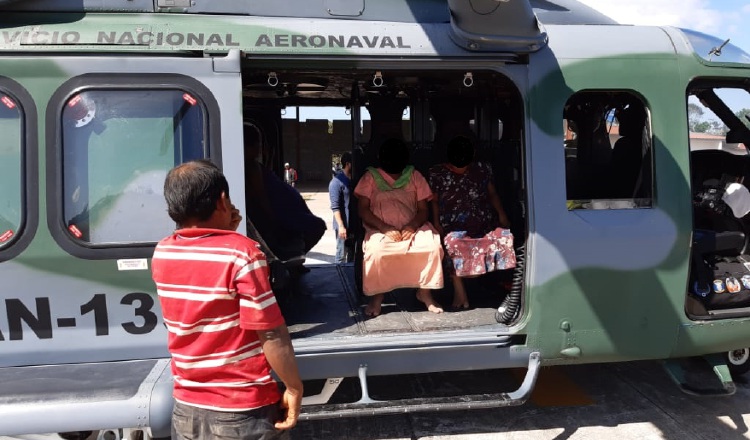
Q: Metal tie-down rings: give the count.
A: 3